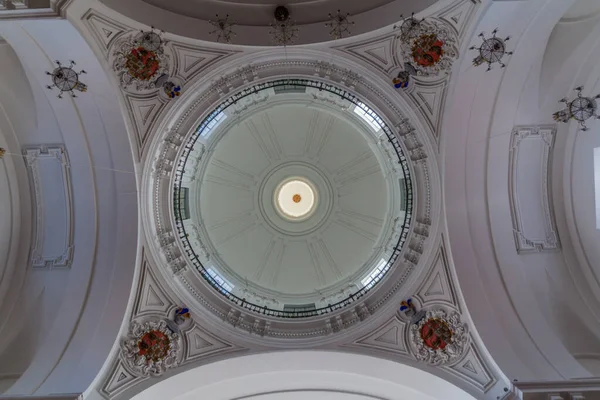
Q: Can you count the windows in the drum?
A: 8